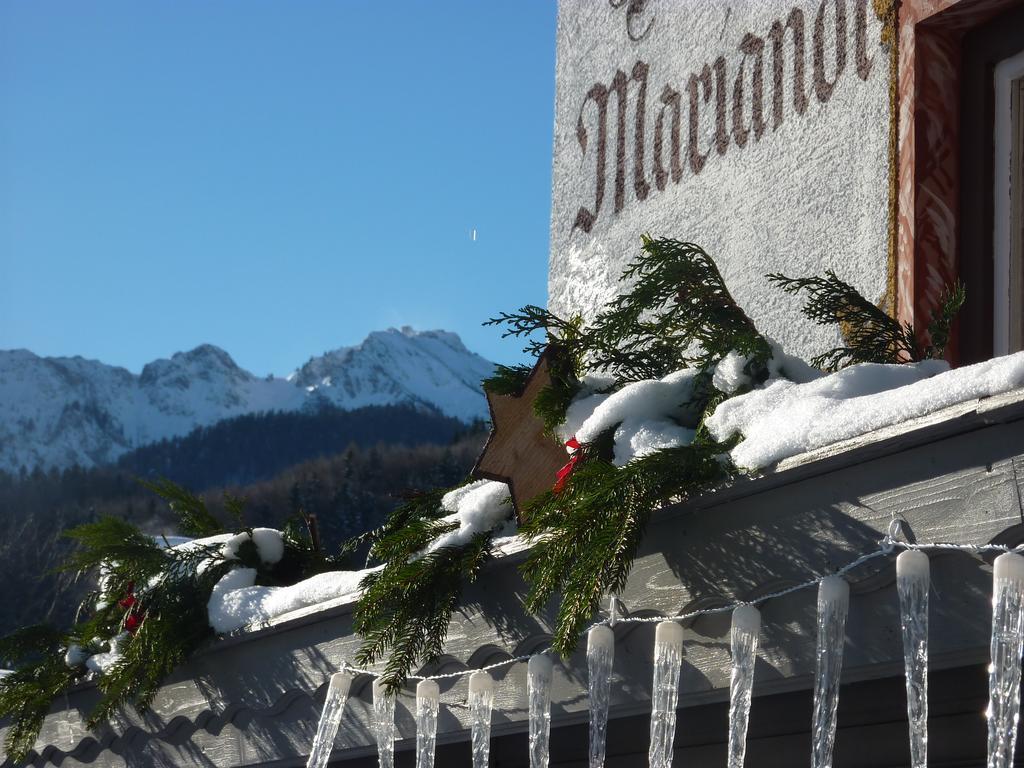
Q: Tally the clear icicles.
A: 11